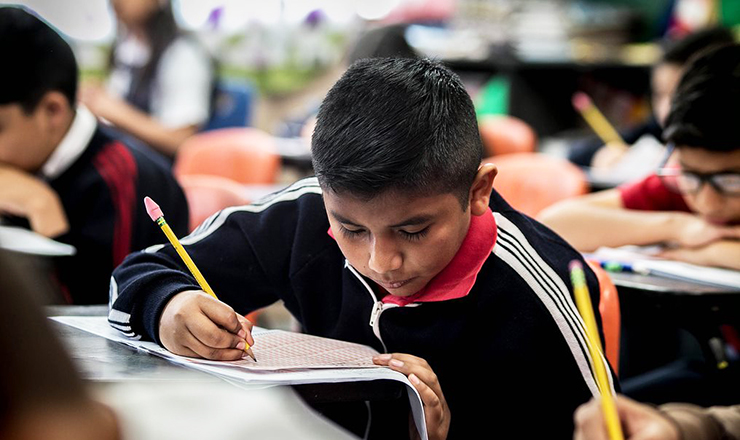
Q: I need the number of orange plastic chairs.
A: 5